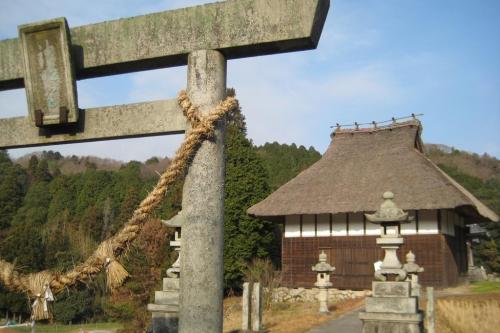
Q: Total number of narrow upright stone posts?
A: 3